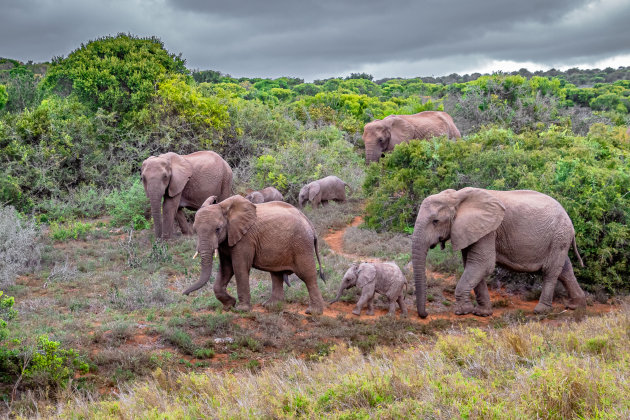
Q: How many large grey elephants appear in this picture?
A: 4